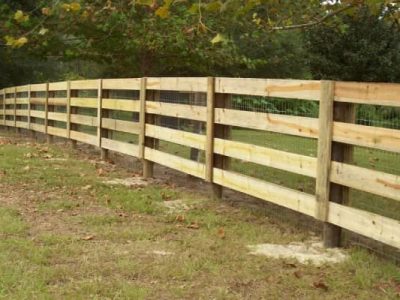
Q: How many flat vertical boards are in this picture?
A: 9